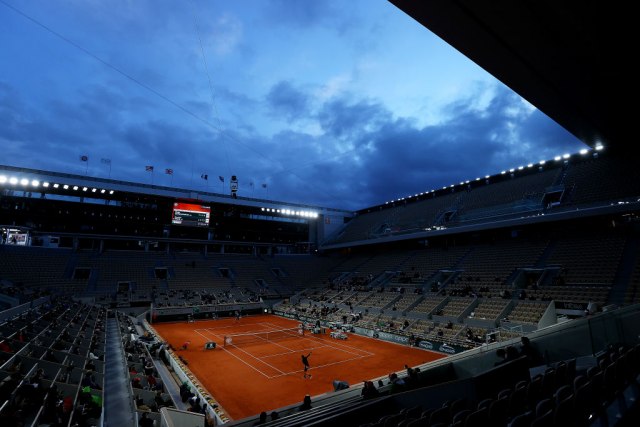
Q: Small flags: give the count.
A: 8